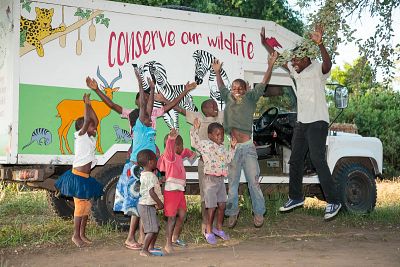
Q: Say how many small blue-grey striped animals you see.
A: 2